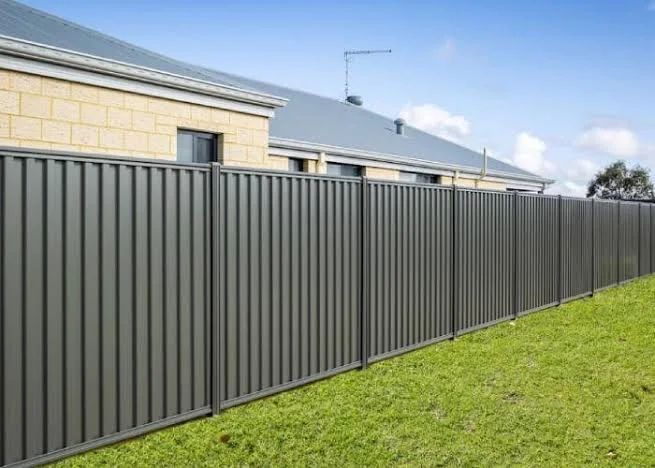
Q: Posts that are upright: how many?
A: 9